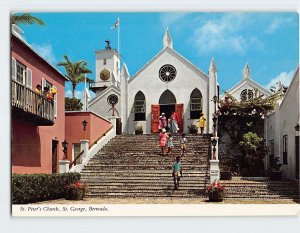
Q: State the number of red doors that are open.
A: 2